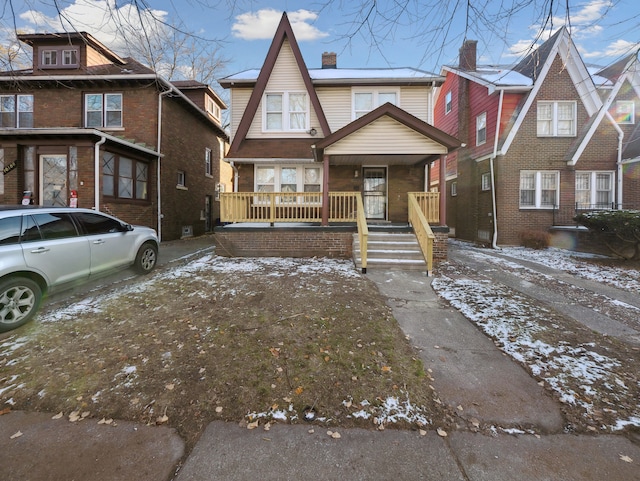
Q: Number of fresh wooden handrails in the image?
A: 2